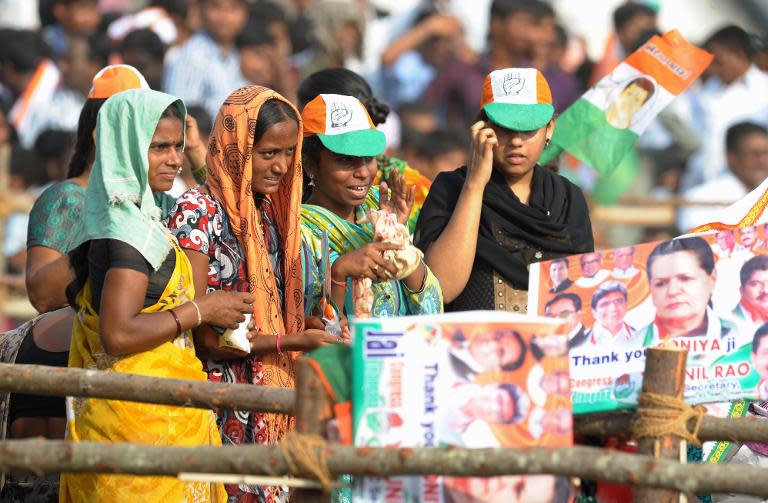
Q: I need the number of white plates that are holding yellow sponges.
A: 0